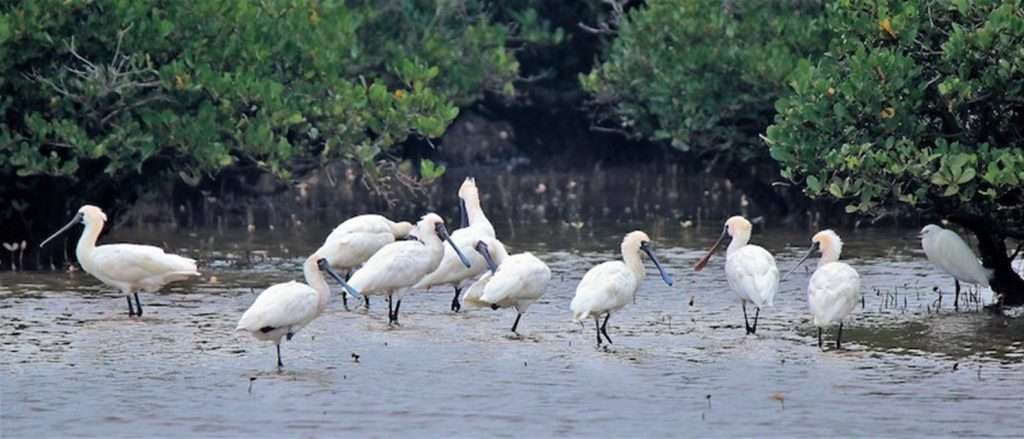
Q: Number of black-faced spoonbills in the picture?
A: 9